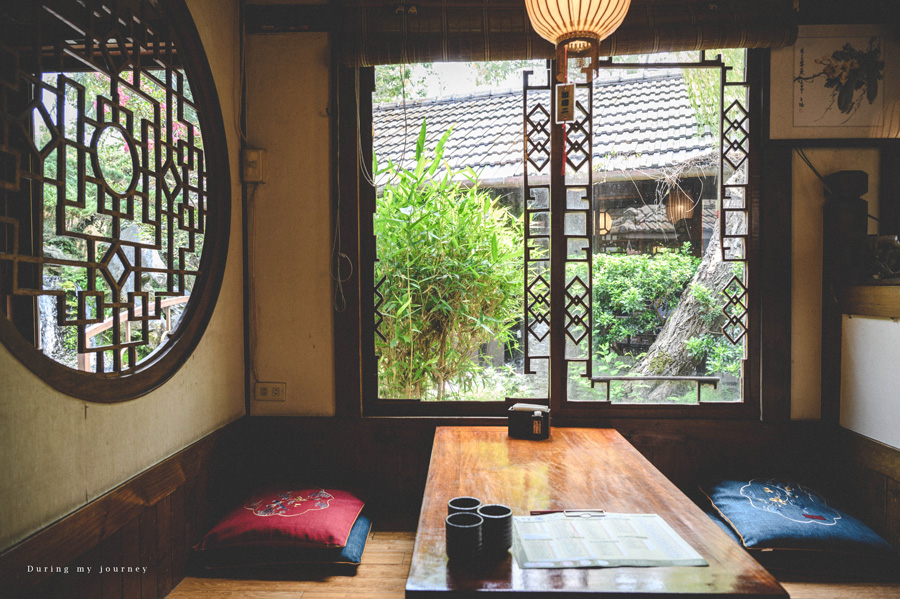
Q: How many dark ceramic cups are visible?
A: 3